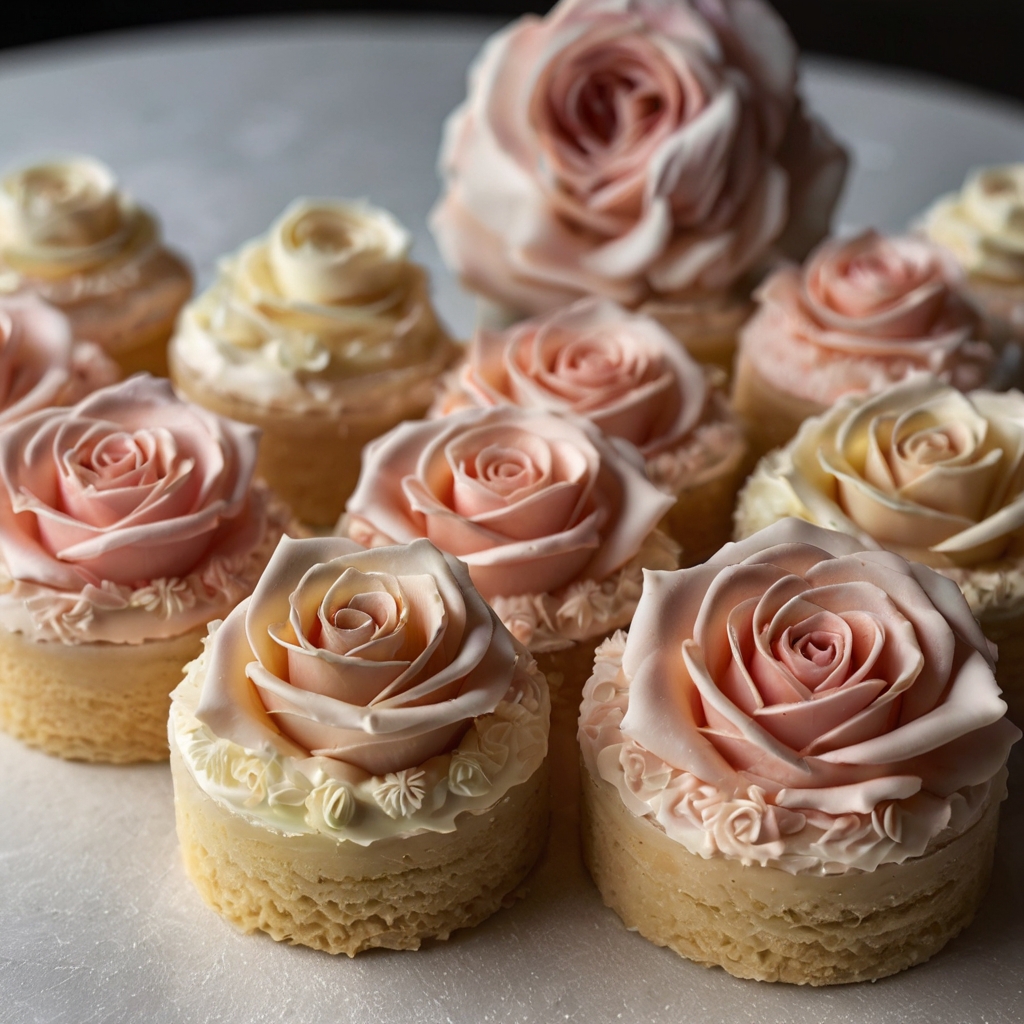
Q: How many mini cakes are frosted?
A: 12